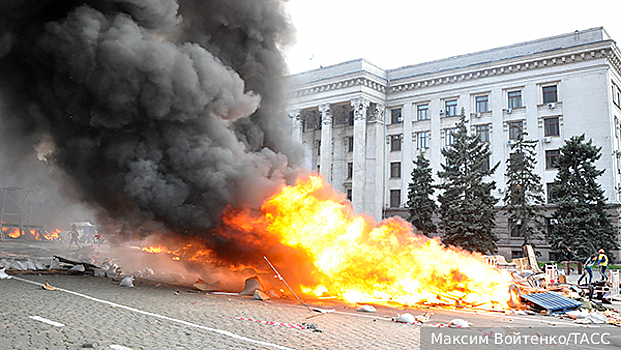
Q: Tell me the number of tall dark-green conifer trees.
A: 4